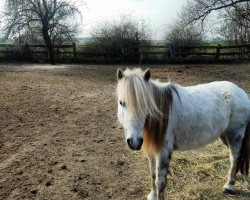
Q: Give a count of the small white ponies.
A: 1